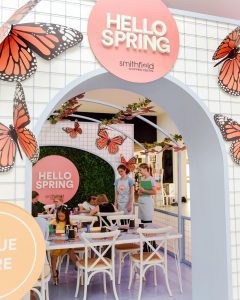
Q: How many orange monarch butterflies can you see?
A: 7